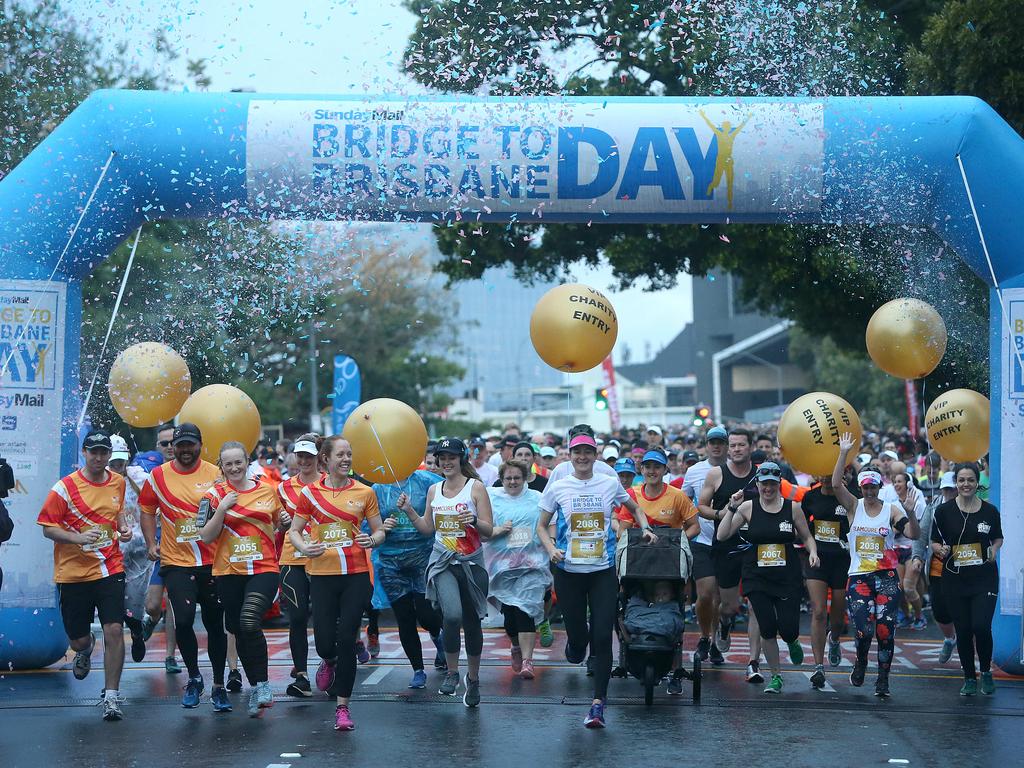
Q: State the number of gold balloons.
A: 7